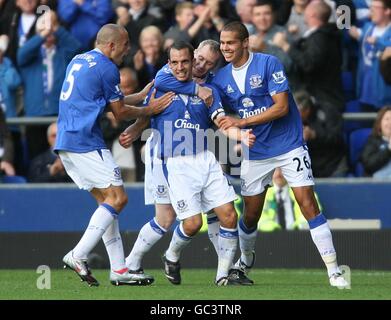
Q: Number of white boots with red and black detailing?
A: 2